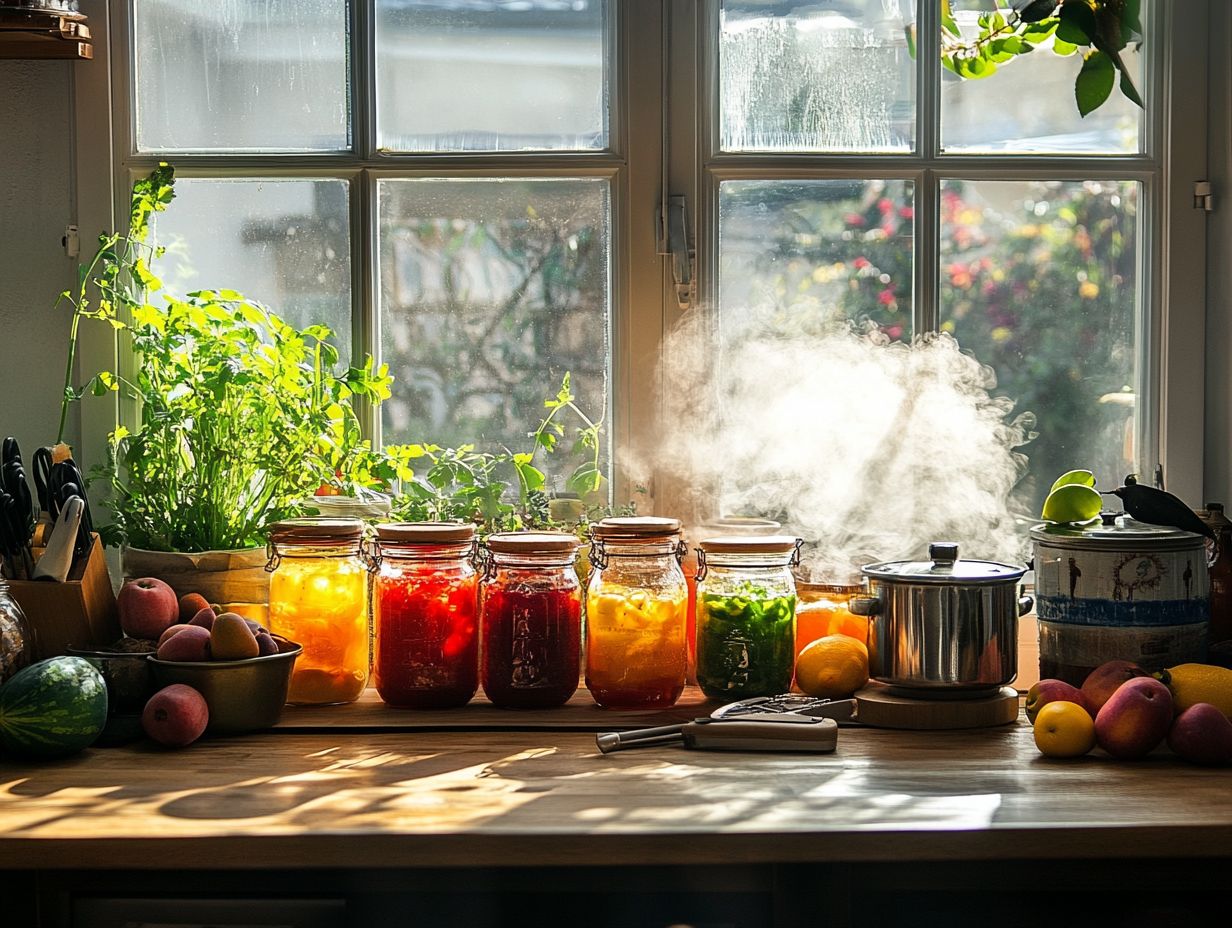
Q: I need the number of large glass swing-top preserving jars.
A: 5